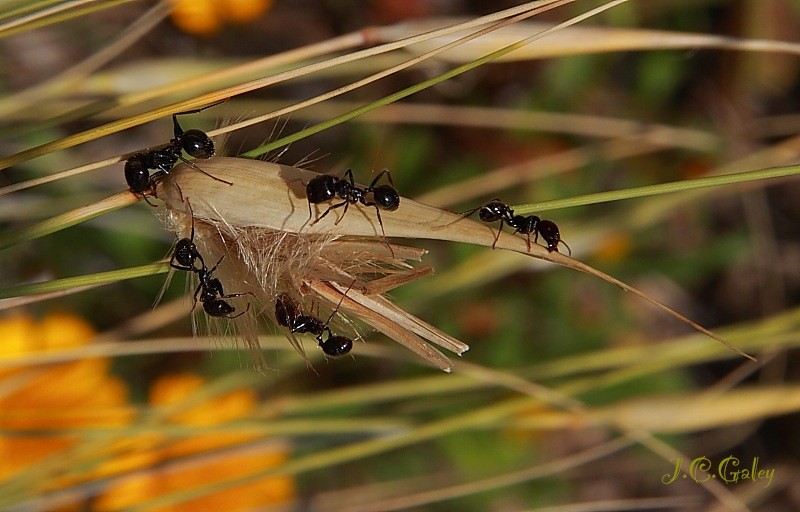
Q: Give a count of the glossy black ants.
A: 5